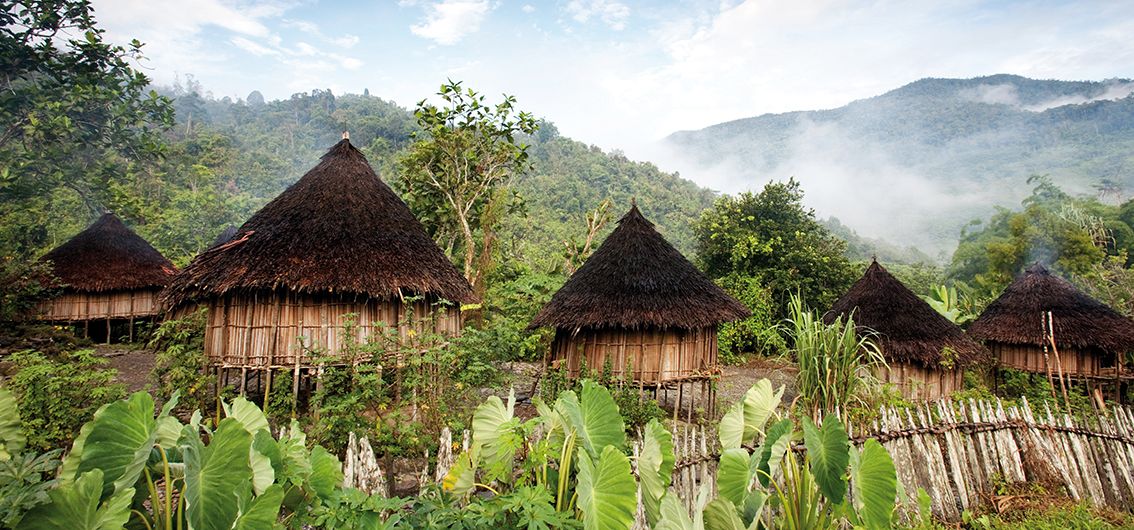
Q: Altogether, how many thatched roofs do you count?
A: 5